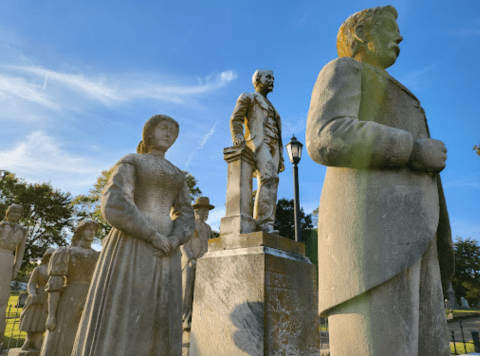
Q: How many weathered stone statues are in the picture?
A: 7